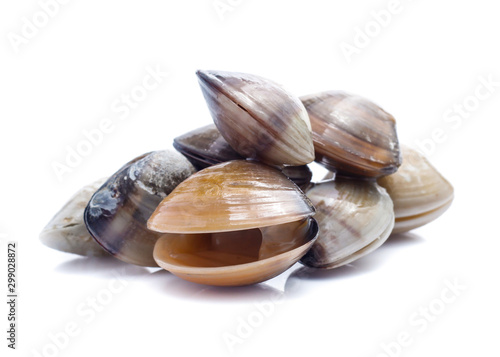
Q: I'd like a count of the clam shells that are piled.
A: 8